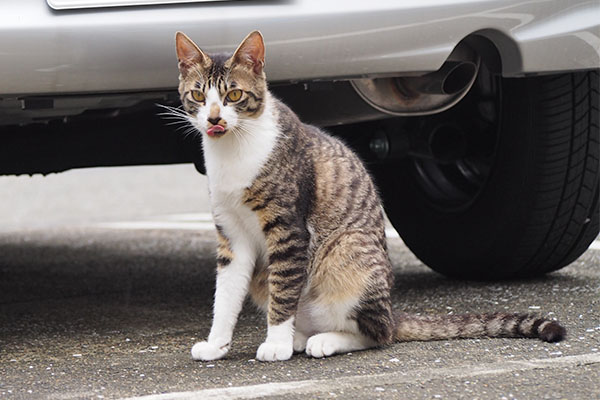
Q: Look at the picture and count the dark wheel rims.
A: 1